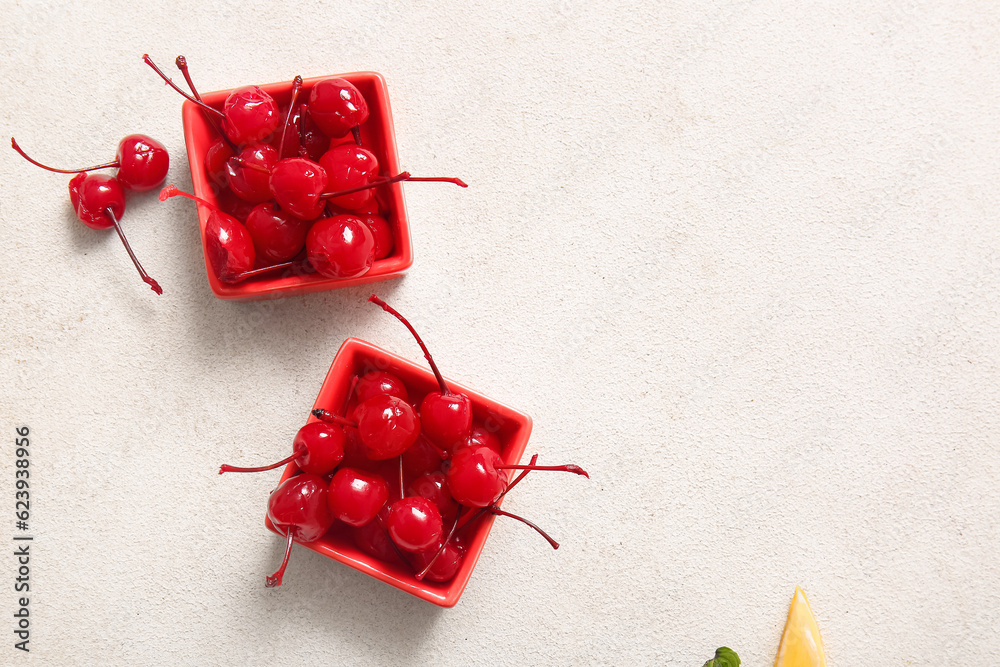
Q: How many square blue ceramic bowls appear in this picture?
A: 0